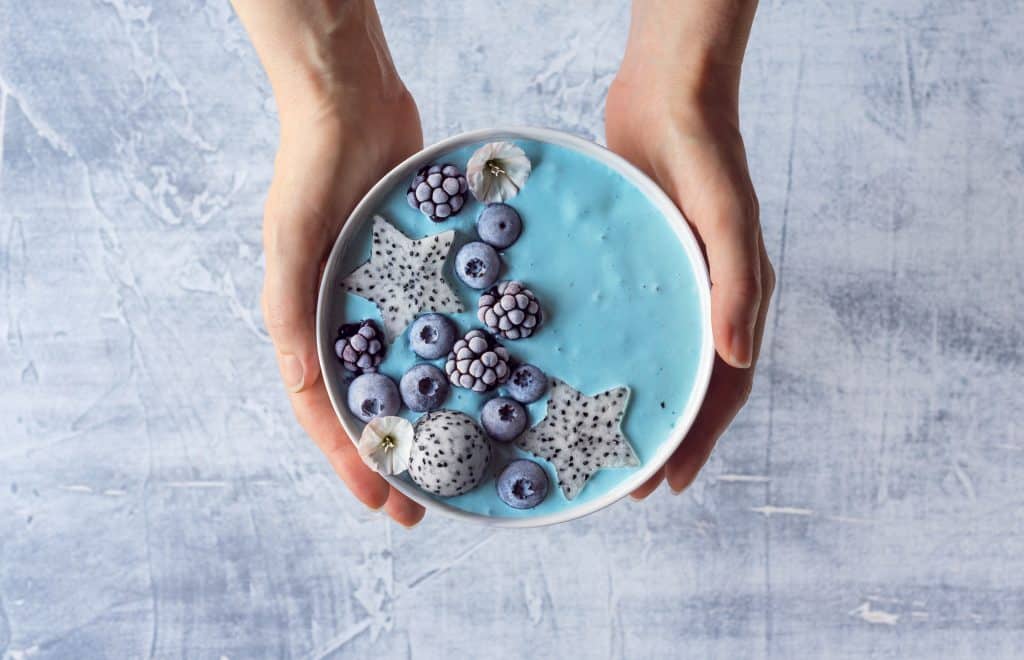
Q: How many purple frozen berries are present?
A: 12